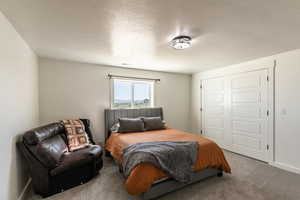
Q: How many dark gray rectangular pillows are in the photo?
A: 2